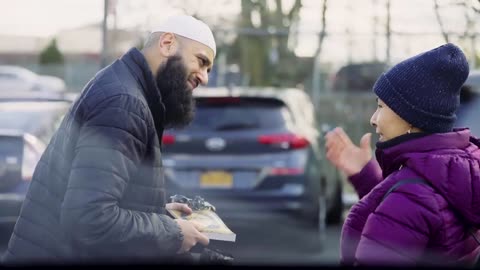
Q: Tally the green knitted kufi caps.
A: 0